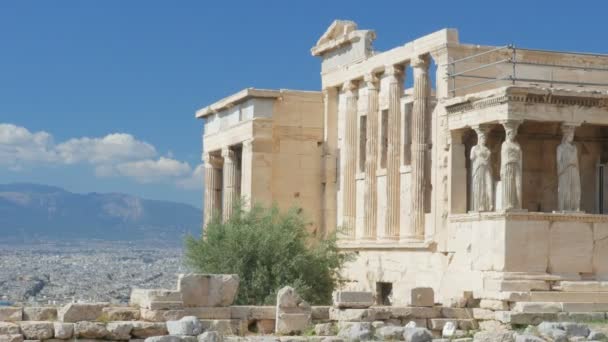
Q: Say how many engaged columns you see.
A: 4